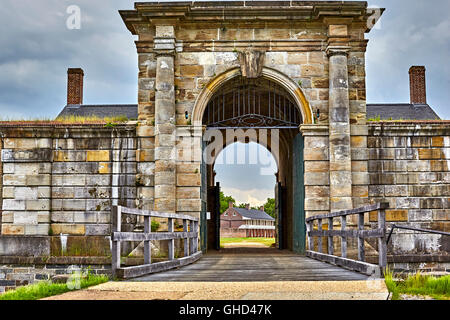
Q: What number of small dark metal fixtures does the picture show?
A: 2